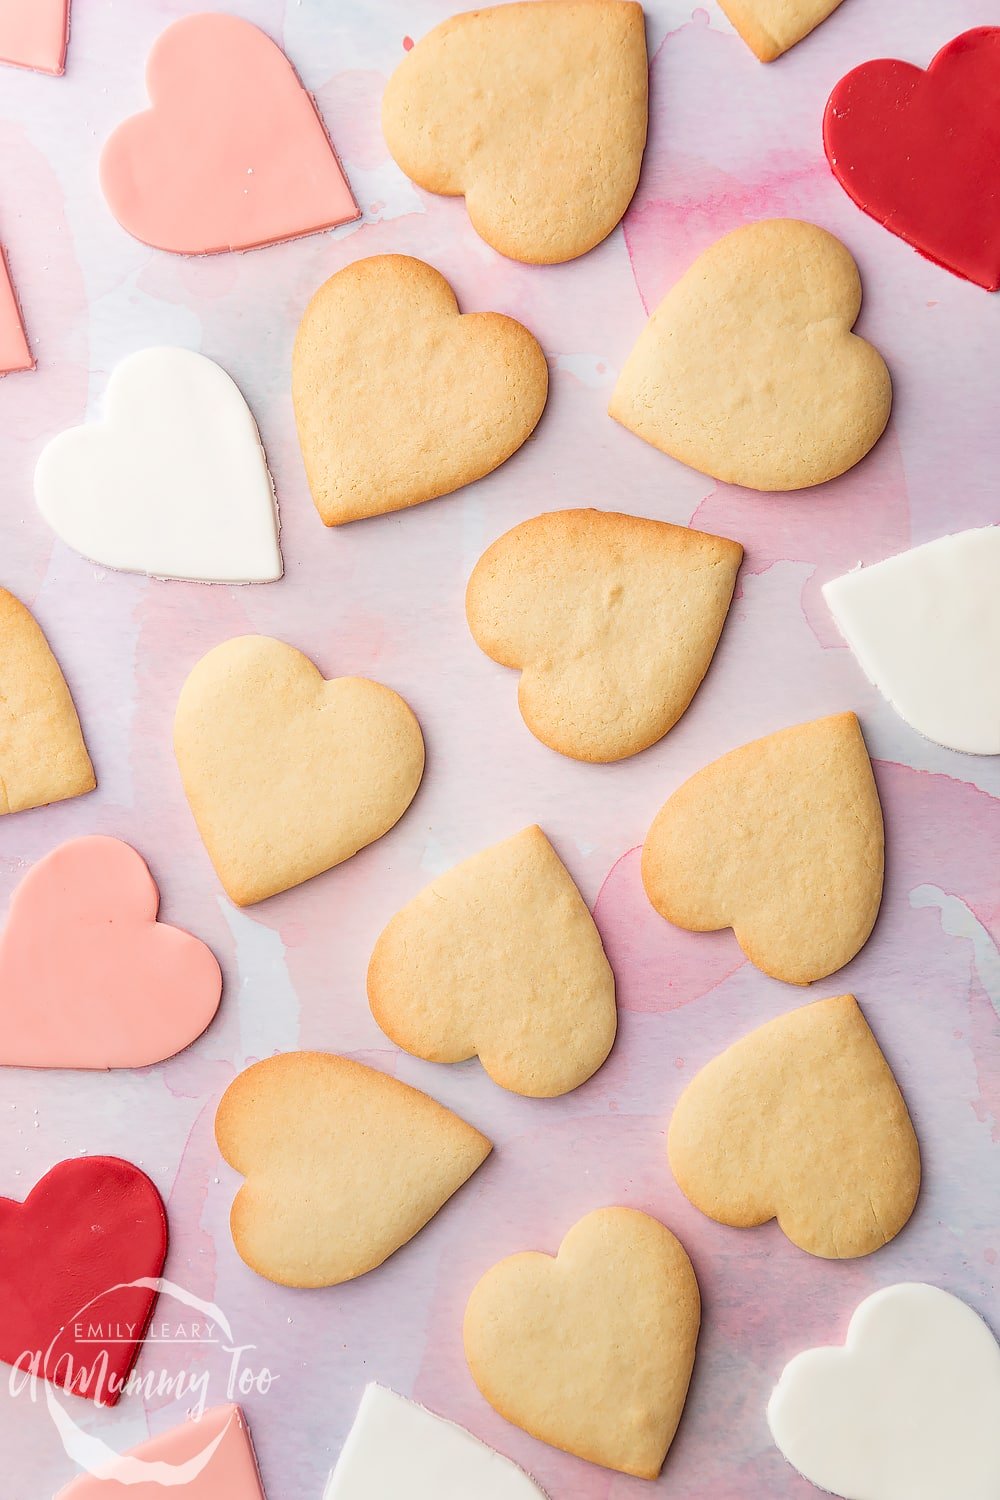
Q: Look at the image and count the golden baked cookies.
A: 12